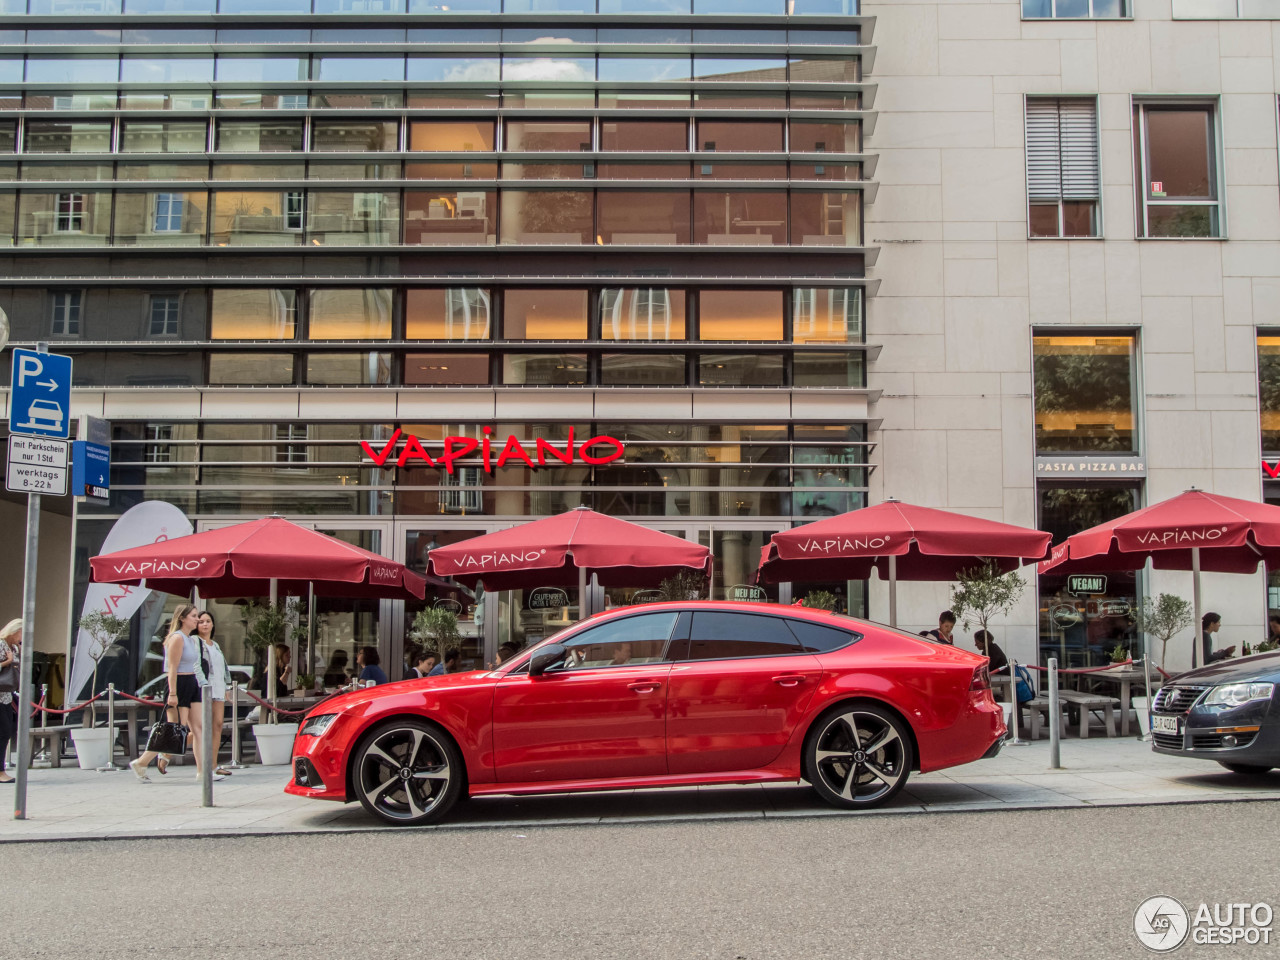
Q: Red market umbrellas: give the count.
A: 4